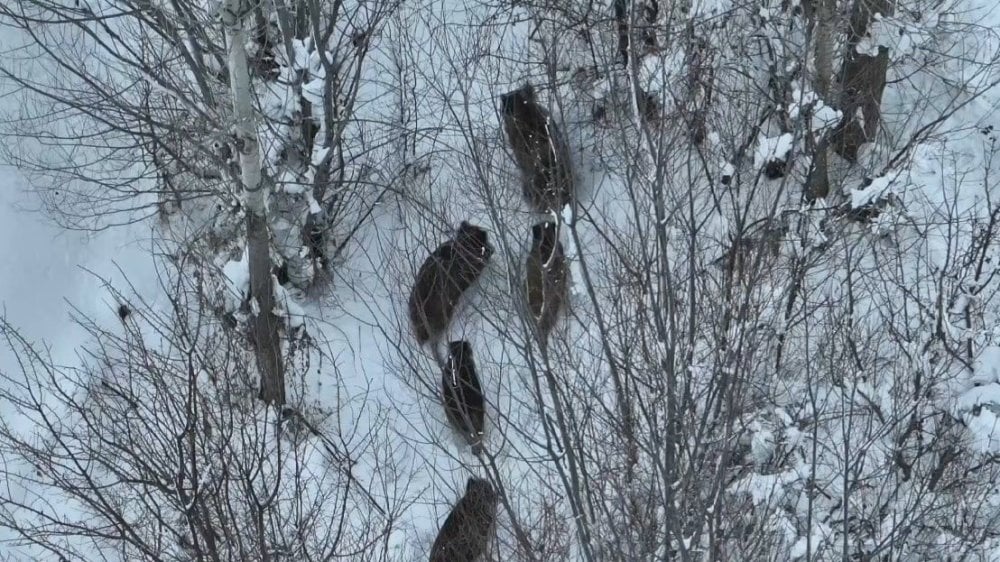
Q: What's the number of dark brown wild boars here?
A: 5